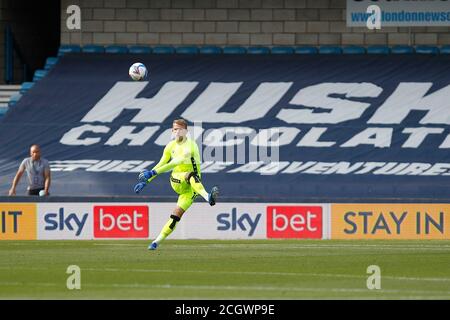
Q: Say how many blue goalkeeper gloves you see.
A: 2